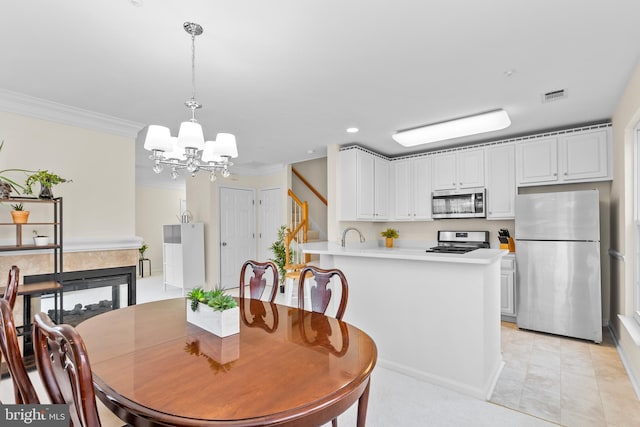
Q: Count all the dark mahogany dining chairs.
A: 5